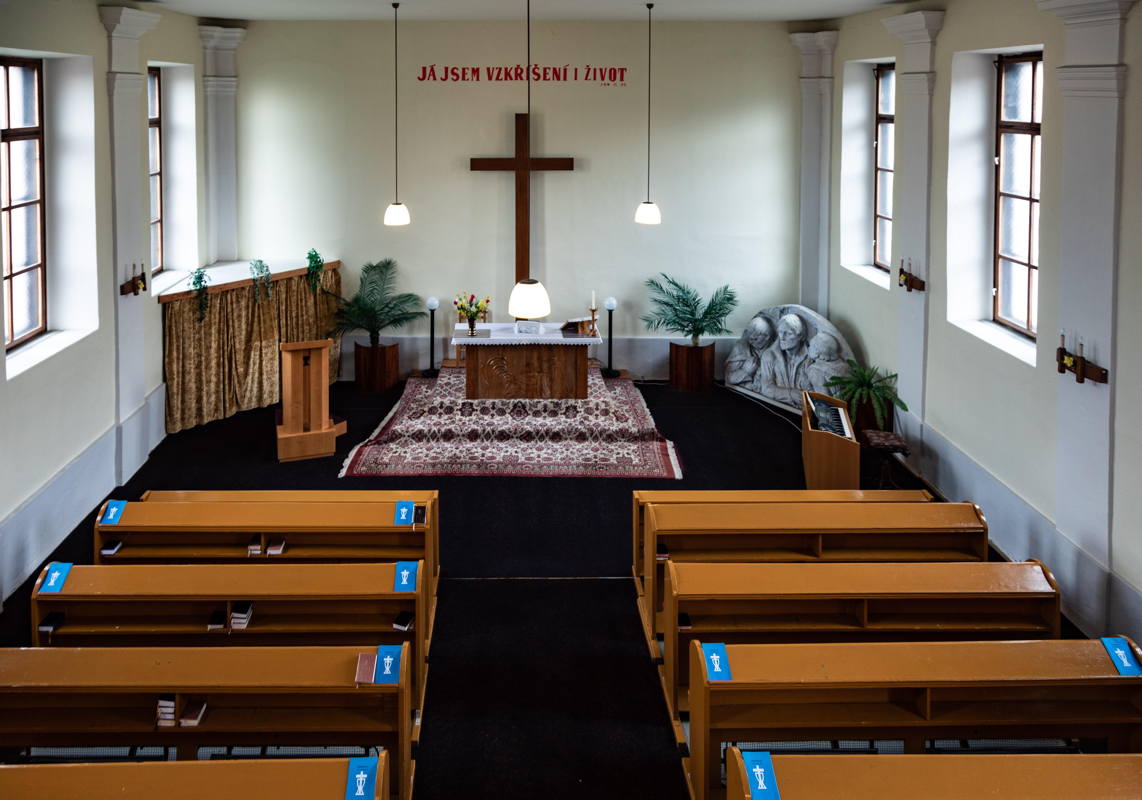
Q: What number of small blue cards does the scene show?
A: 9